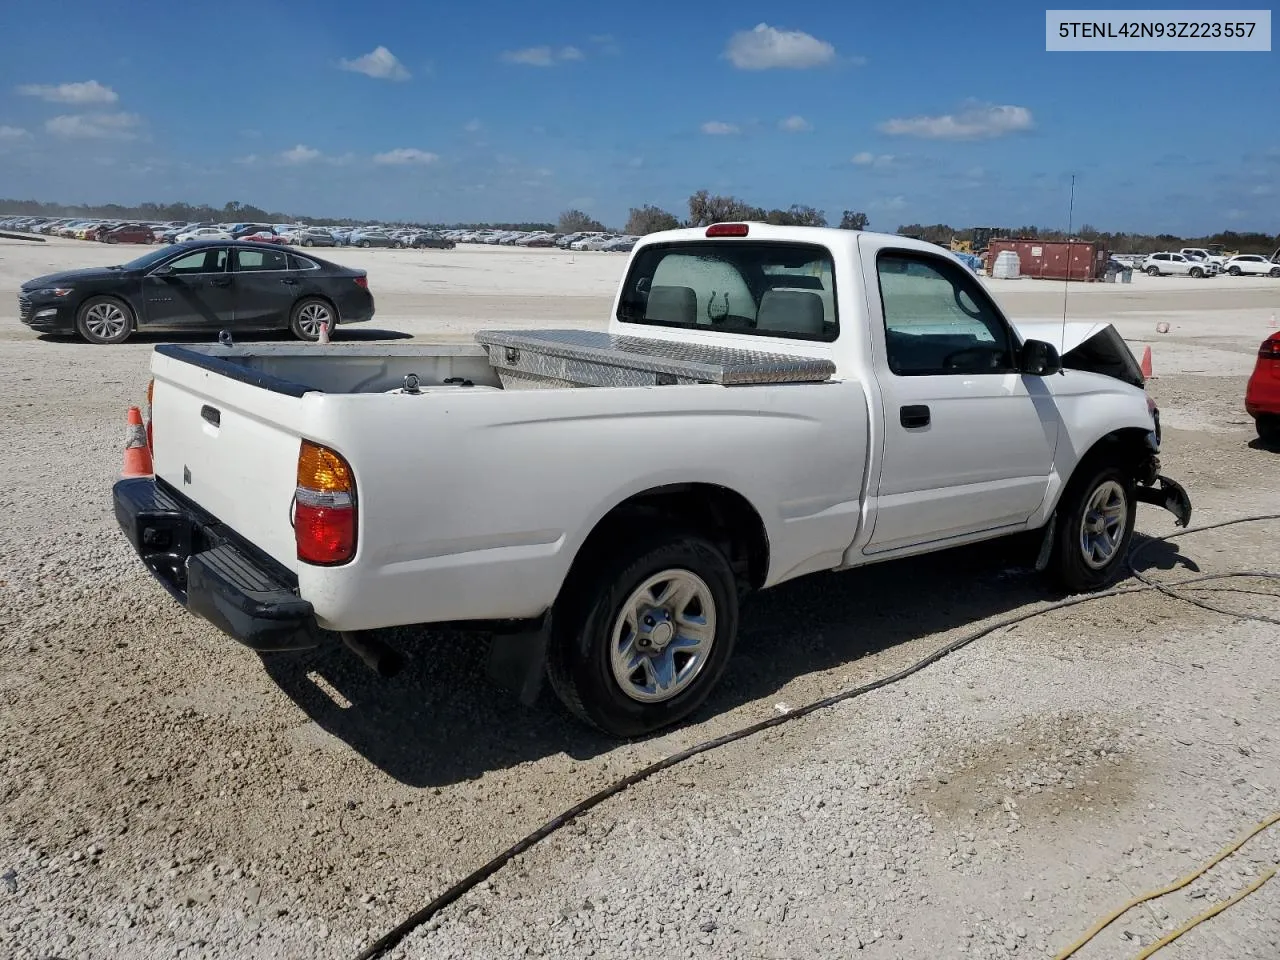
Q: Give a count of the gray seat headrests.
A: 2